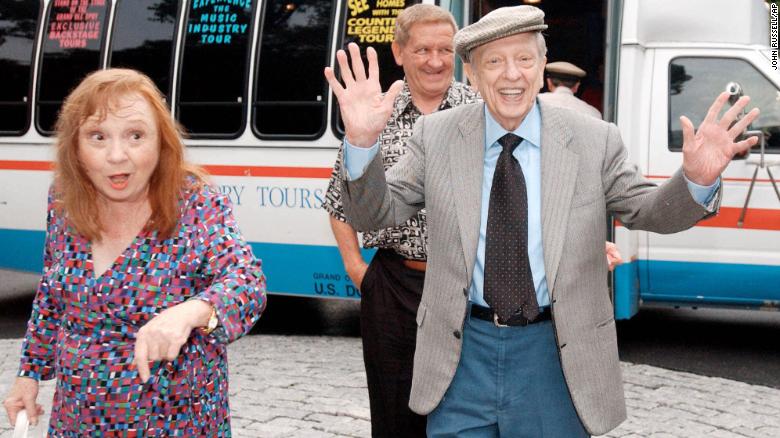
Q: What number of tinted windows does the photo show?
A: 6